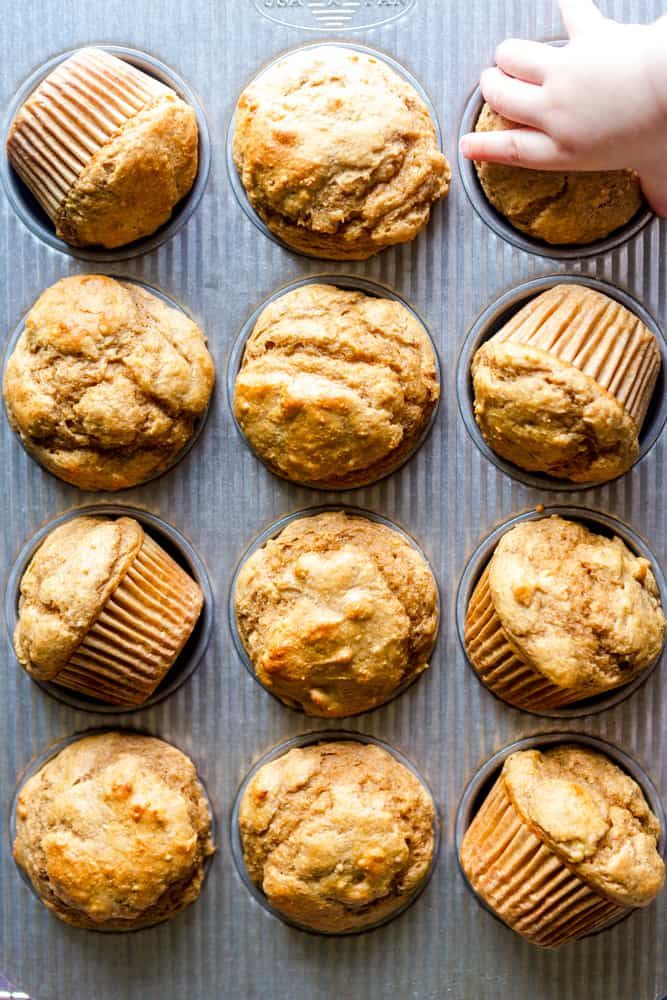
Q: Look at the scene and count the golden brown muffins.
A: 12